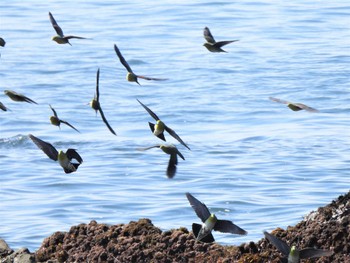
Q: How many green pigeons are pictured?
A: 14